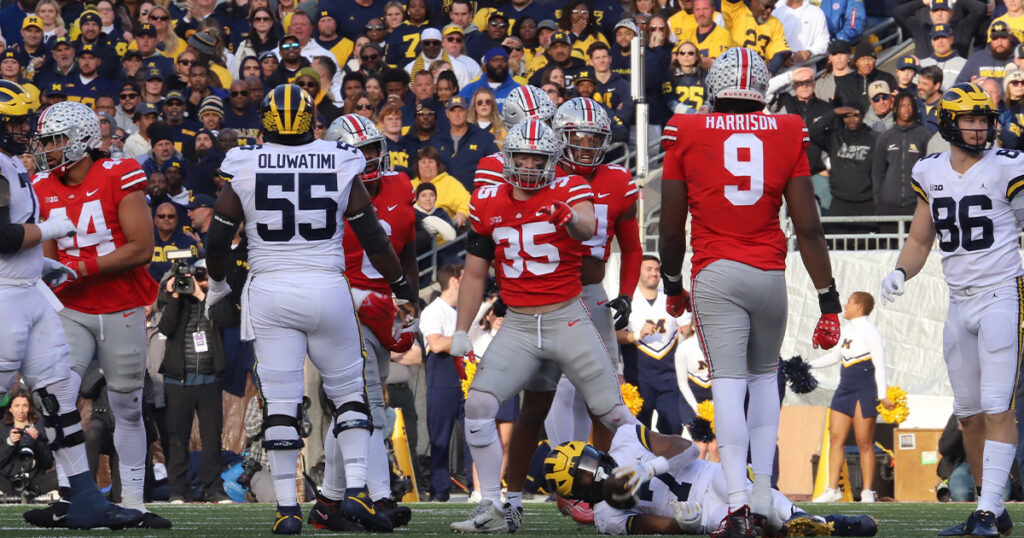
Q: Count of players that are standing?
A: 9